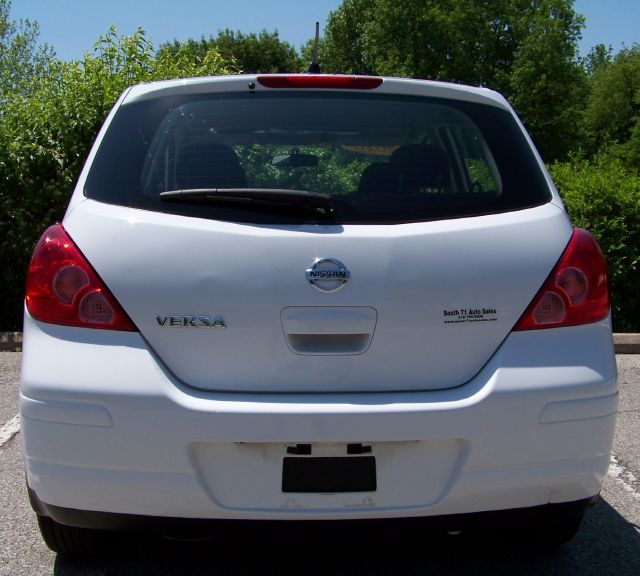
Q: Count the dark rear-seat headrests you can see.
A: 2